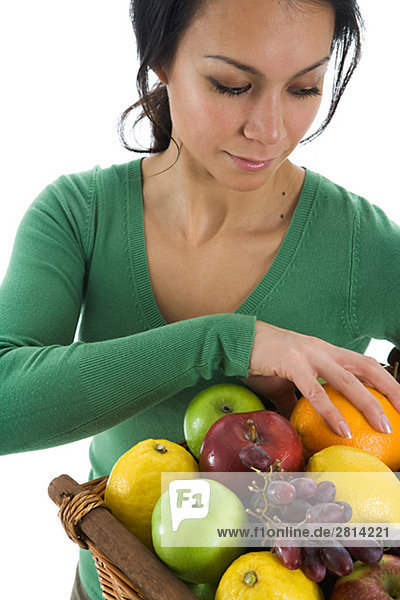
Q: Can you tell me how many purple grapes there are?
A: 11